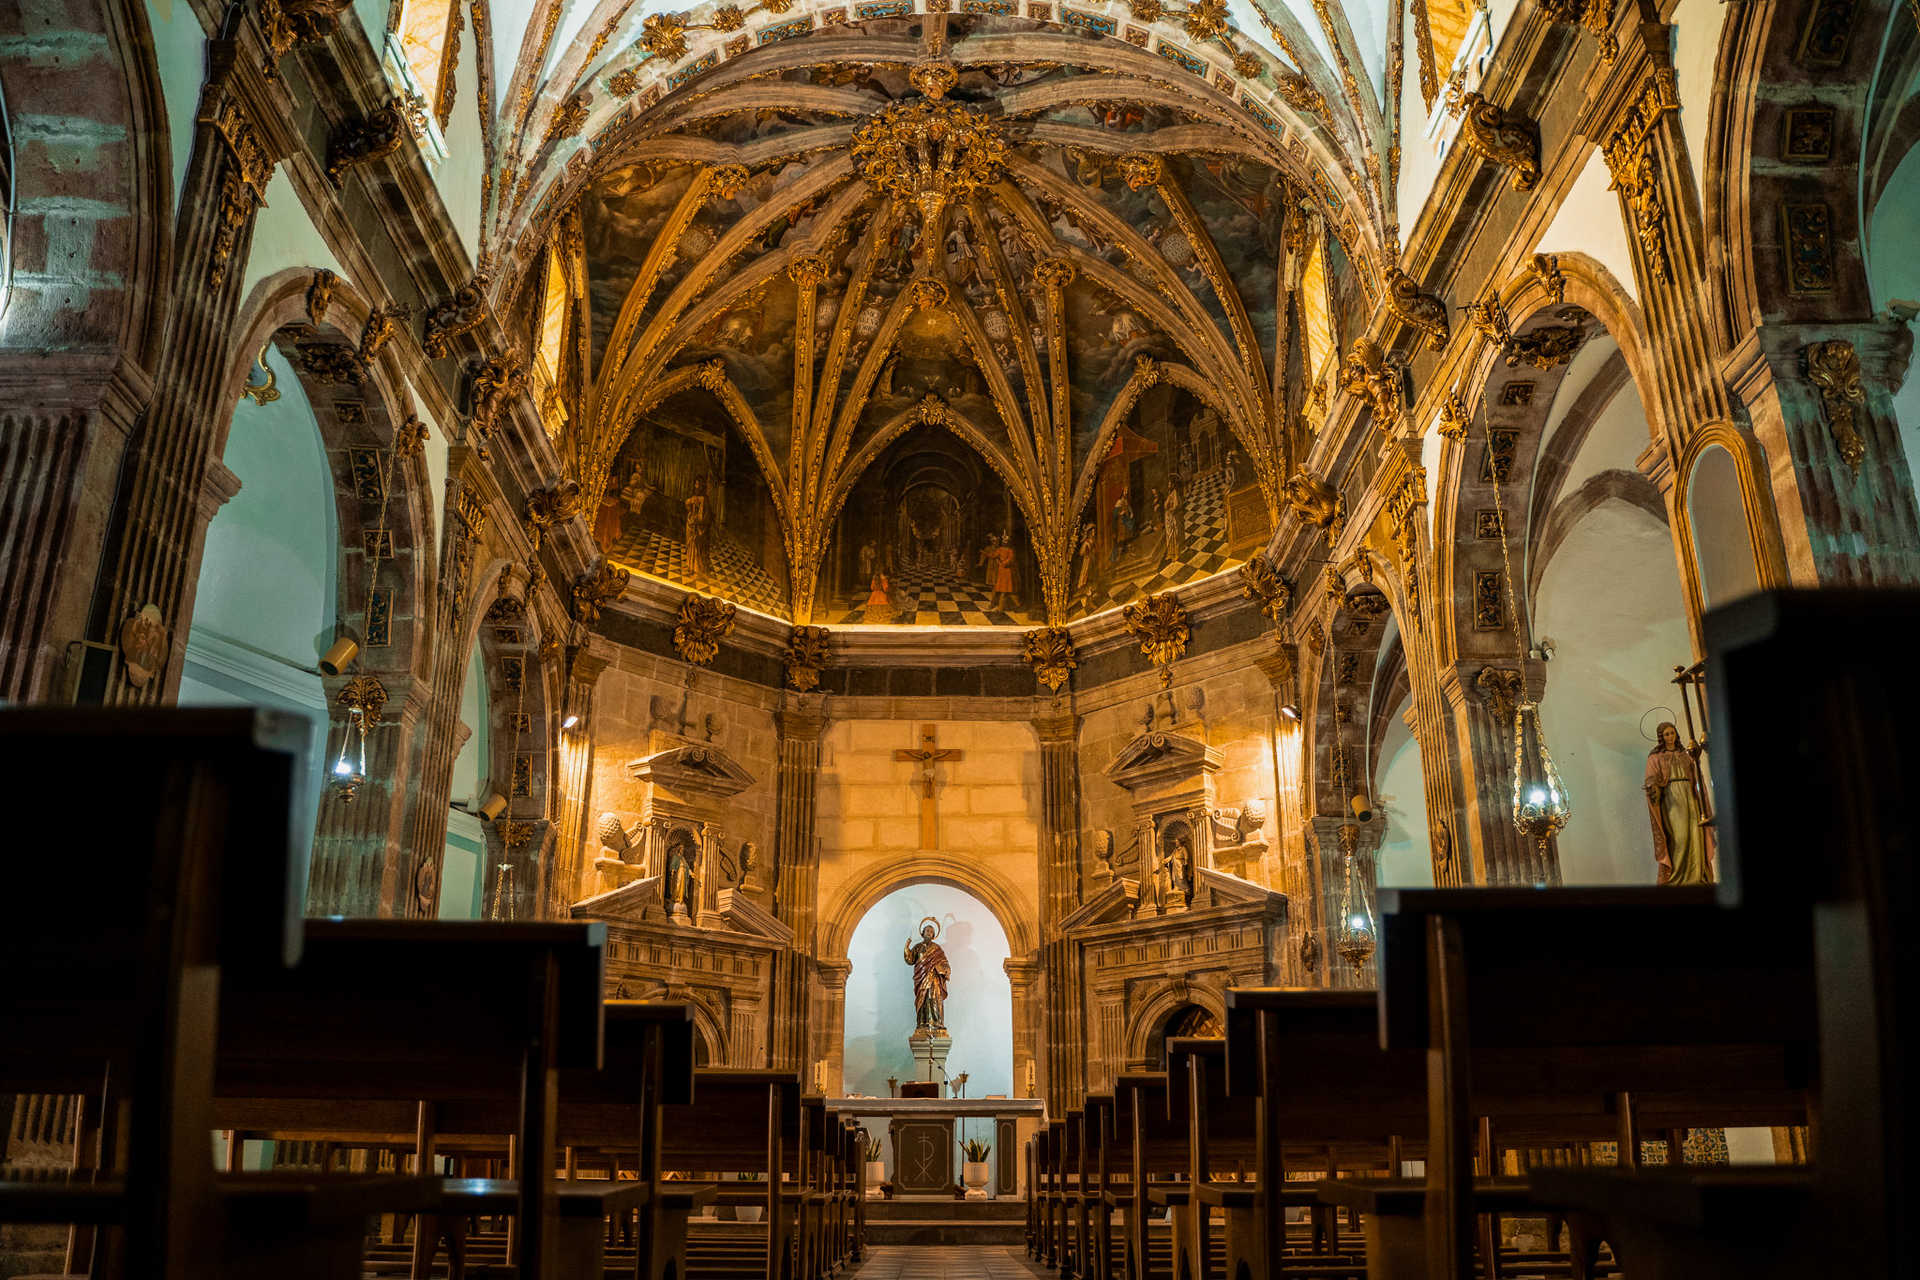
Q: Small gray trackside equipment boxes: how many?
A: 0